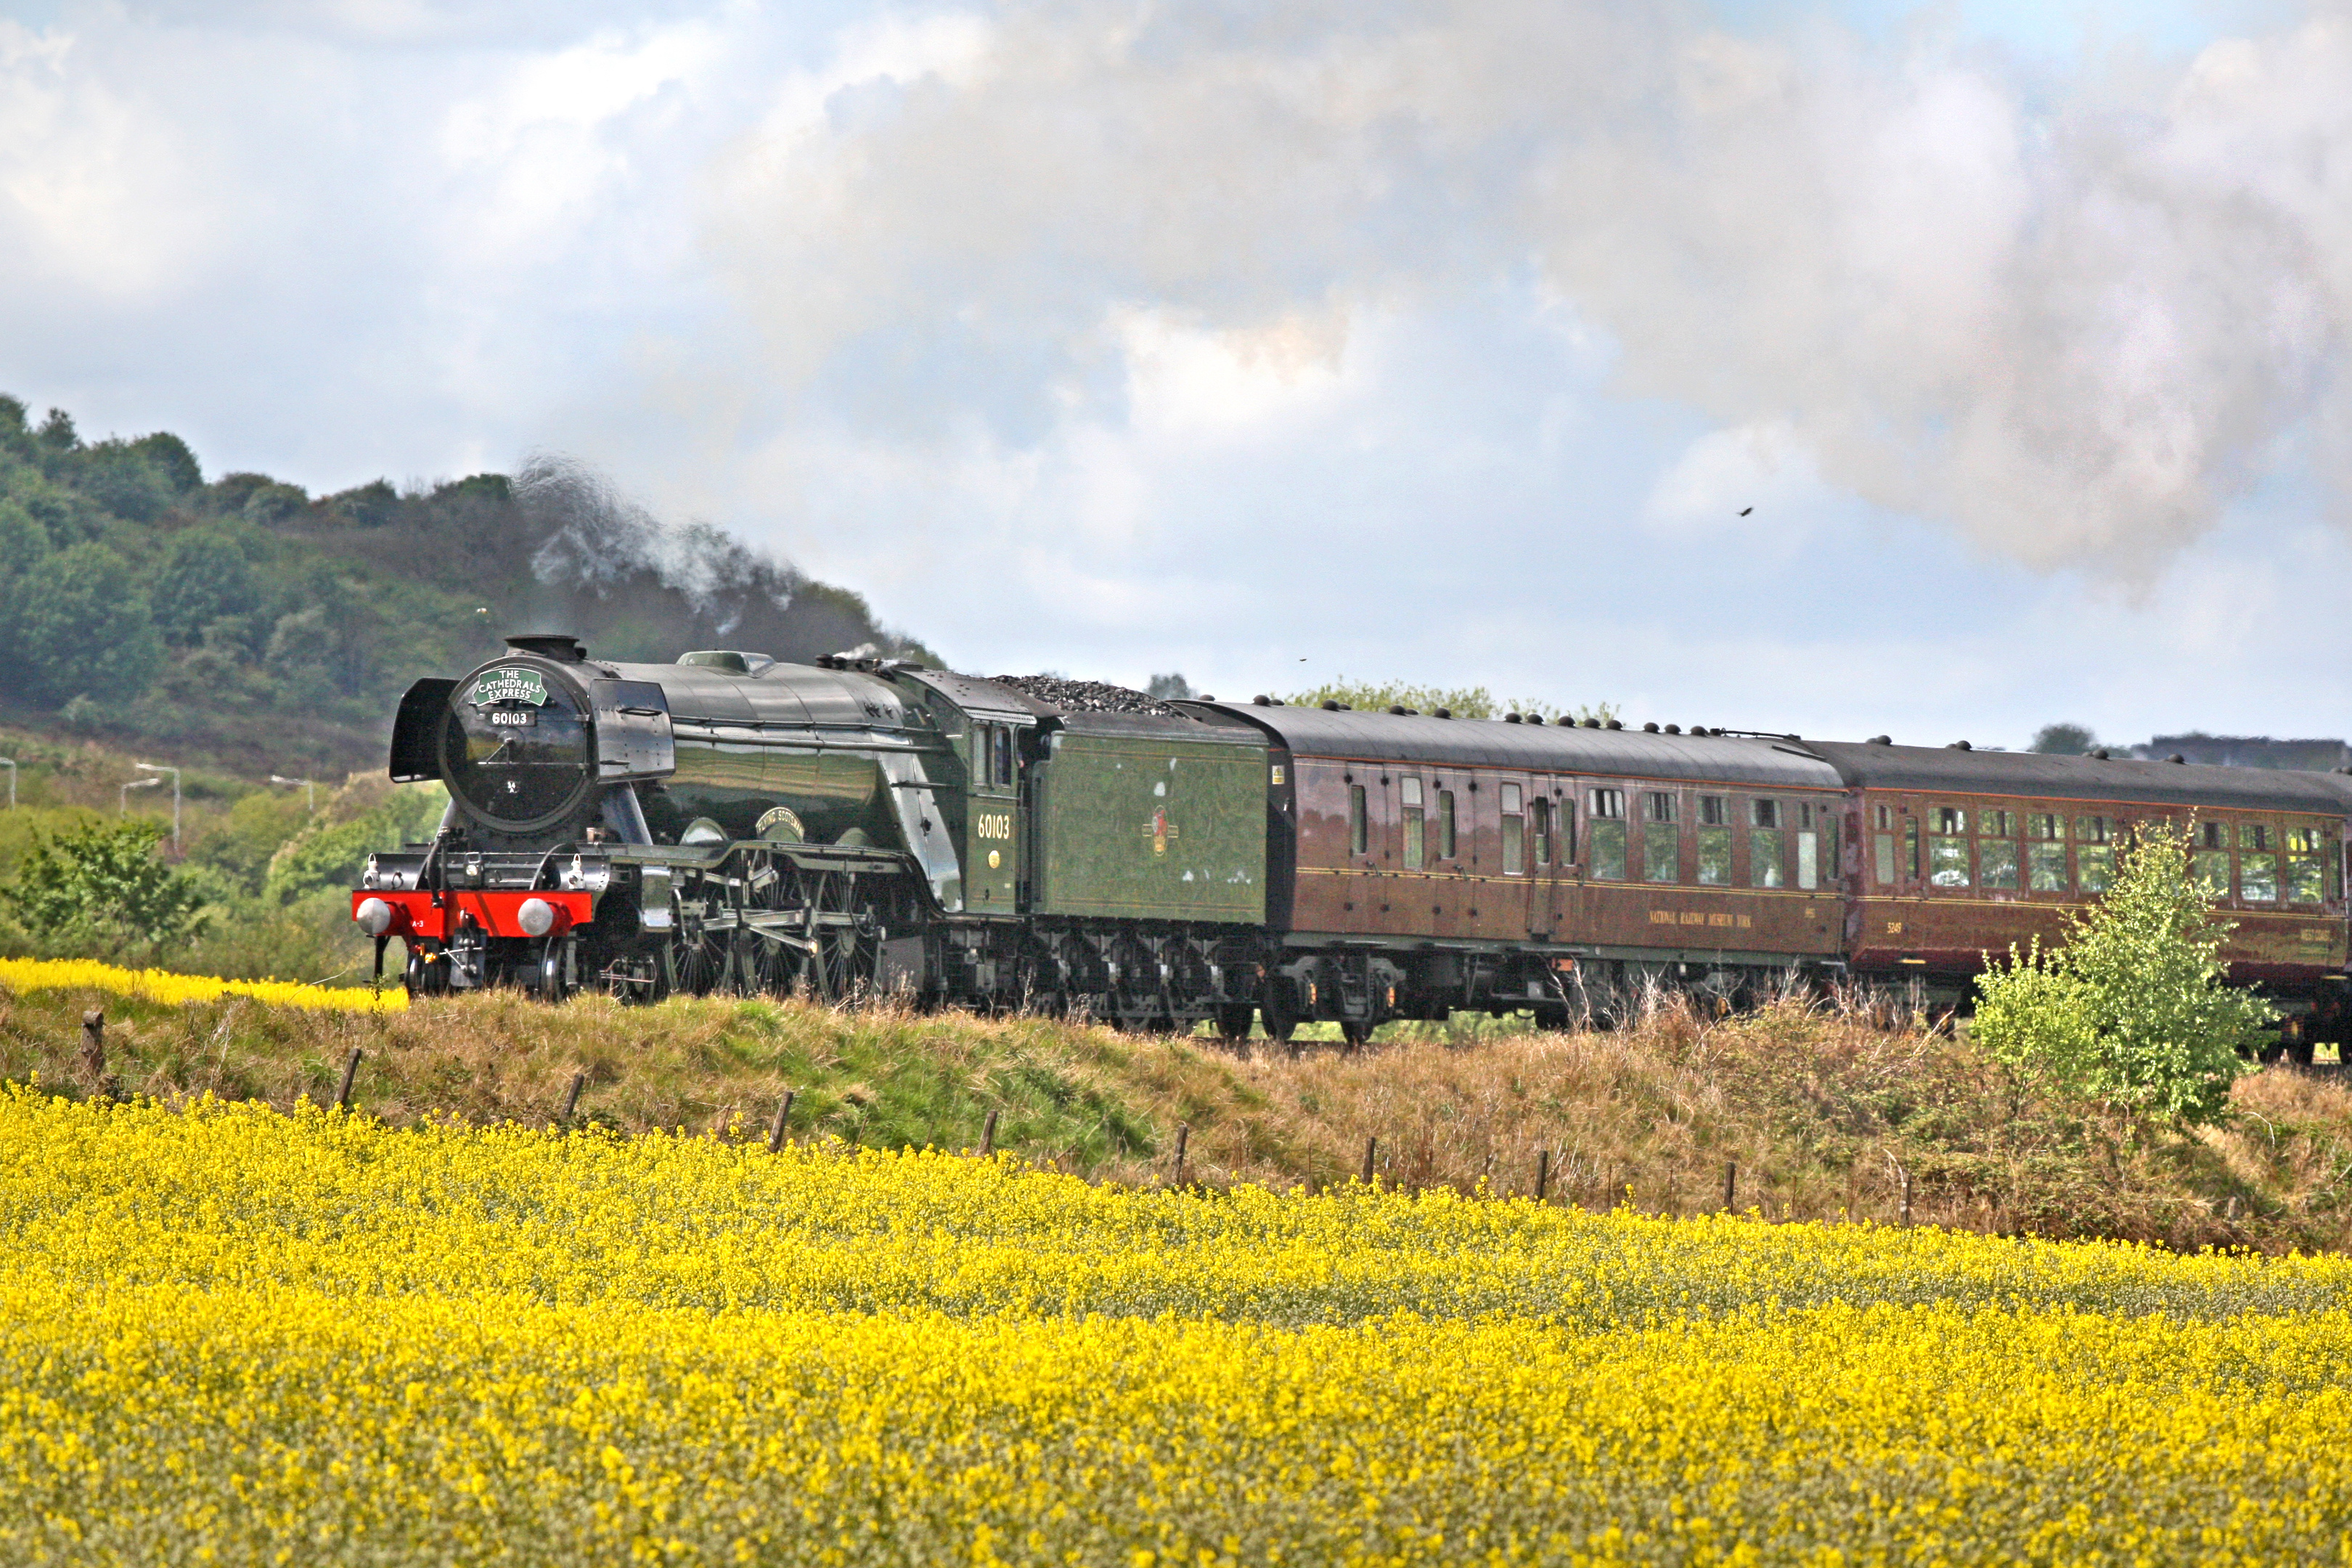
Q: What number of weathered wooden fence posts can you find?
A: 10